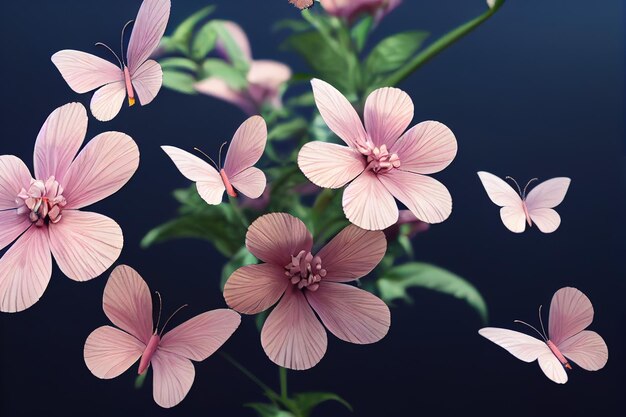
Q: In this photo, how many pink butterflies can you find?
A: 5